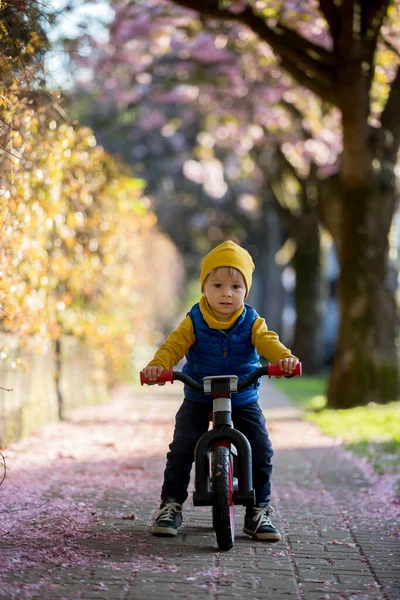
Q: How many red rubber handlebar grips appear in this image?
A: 2